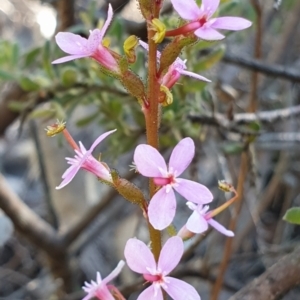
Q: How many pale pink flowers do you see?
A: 8